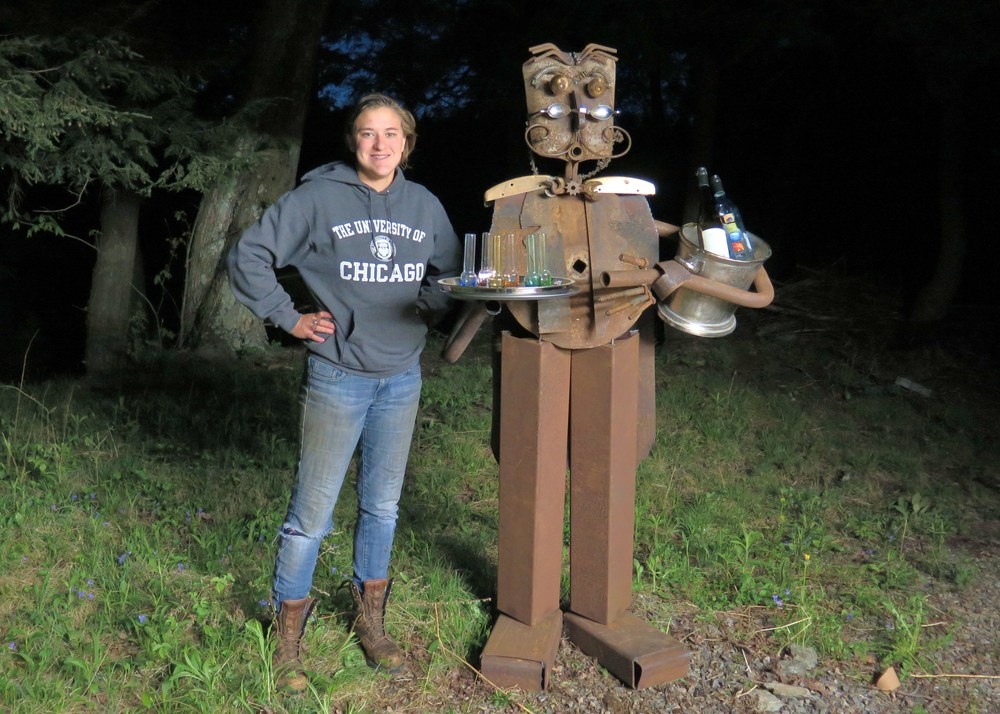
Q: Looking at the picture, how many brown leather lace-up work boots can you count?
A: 2